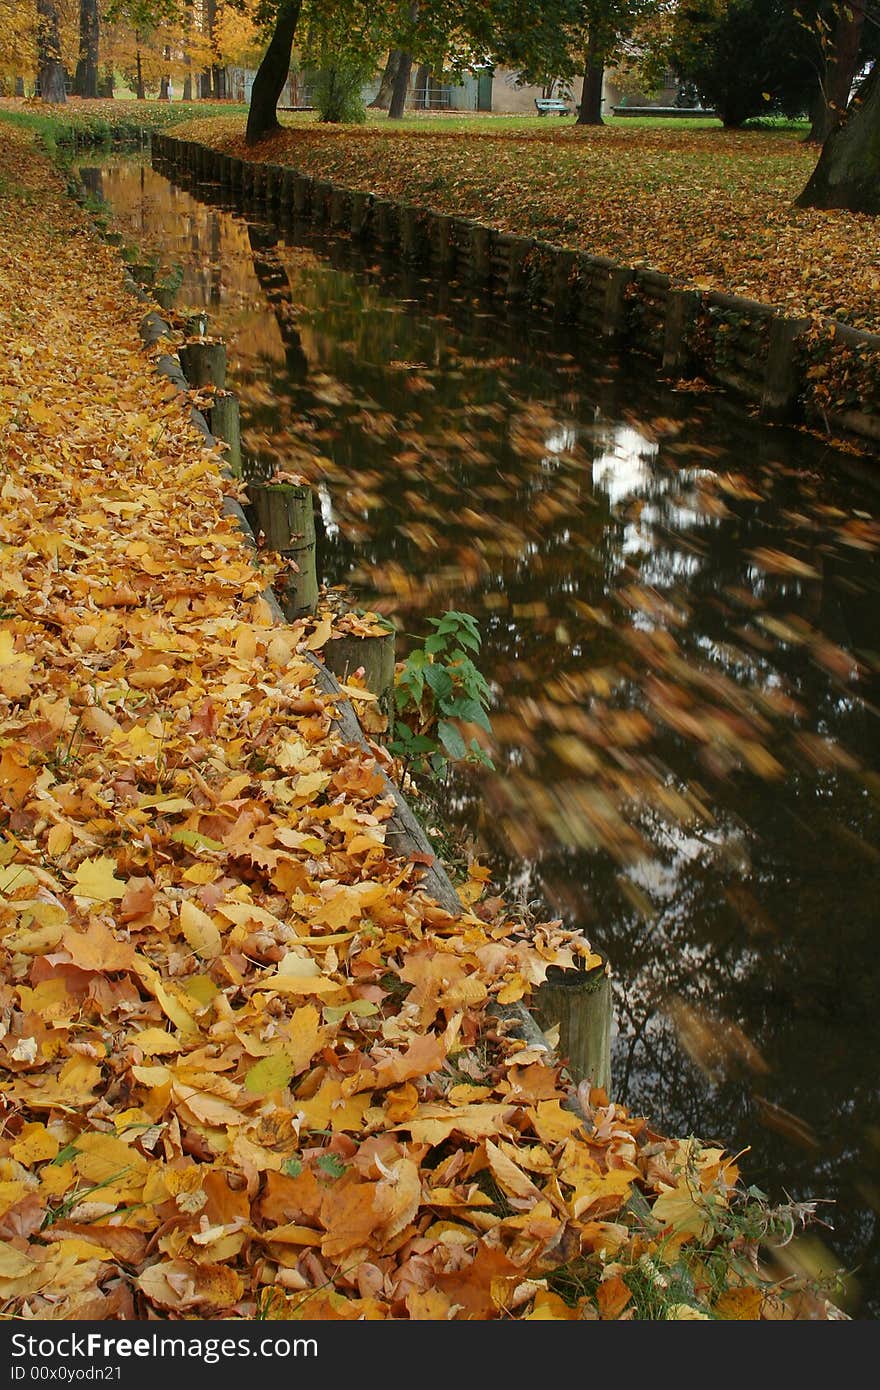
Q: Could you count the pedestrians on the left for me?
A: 0